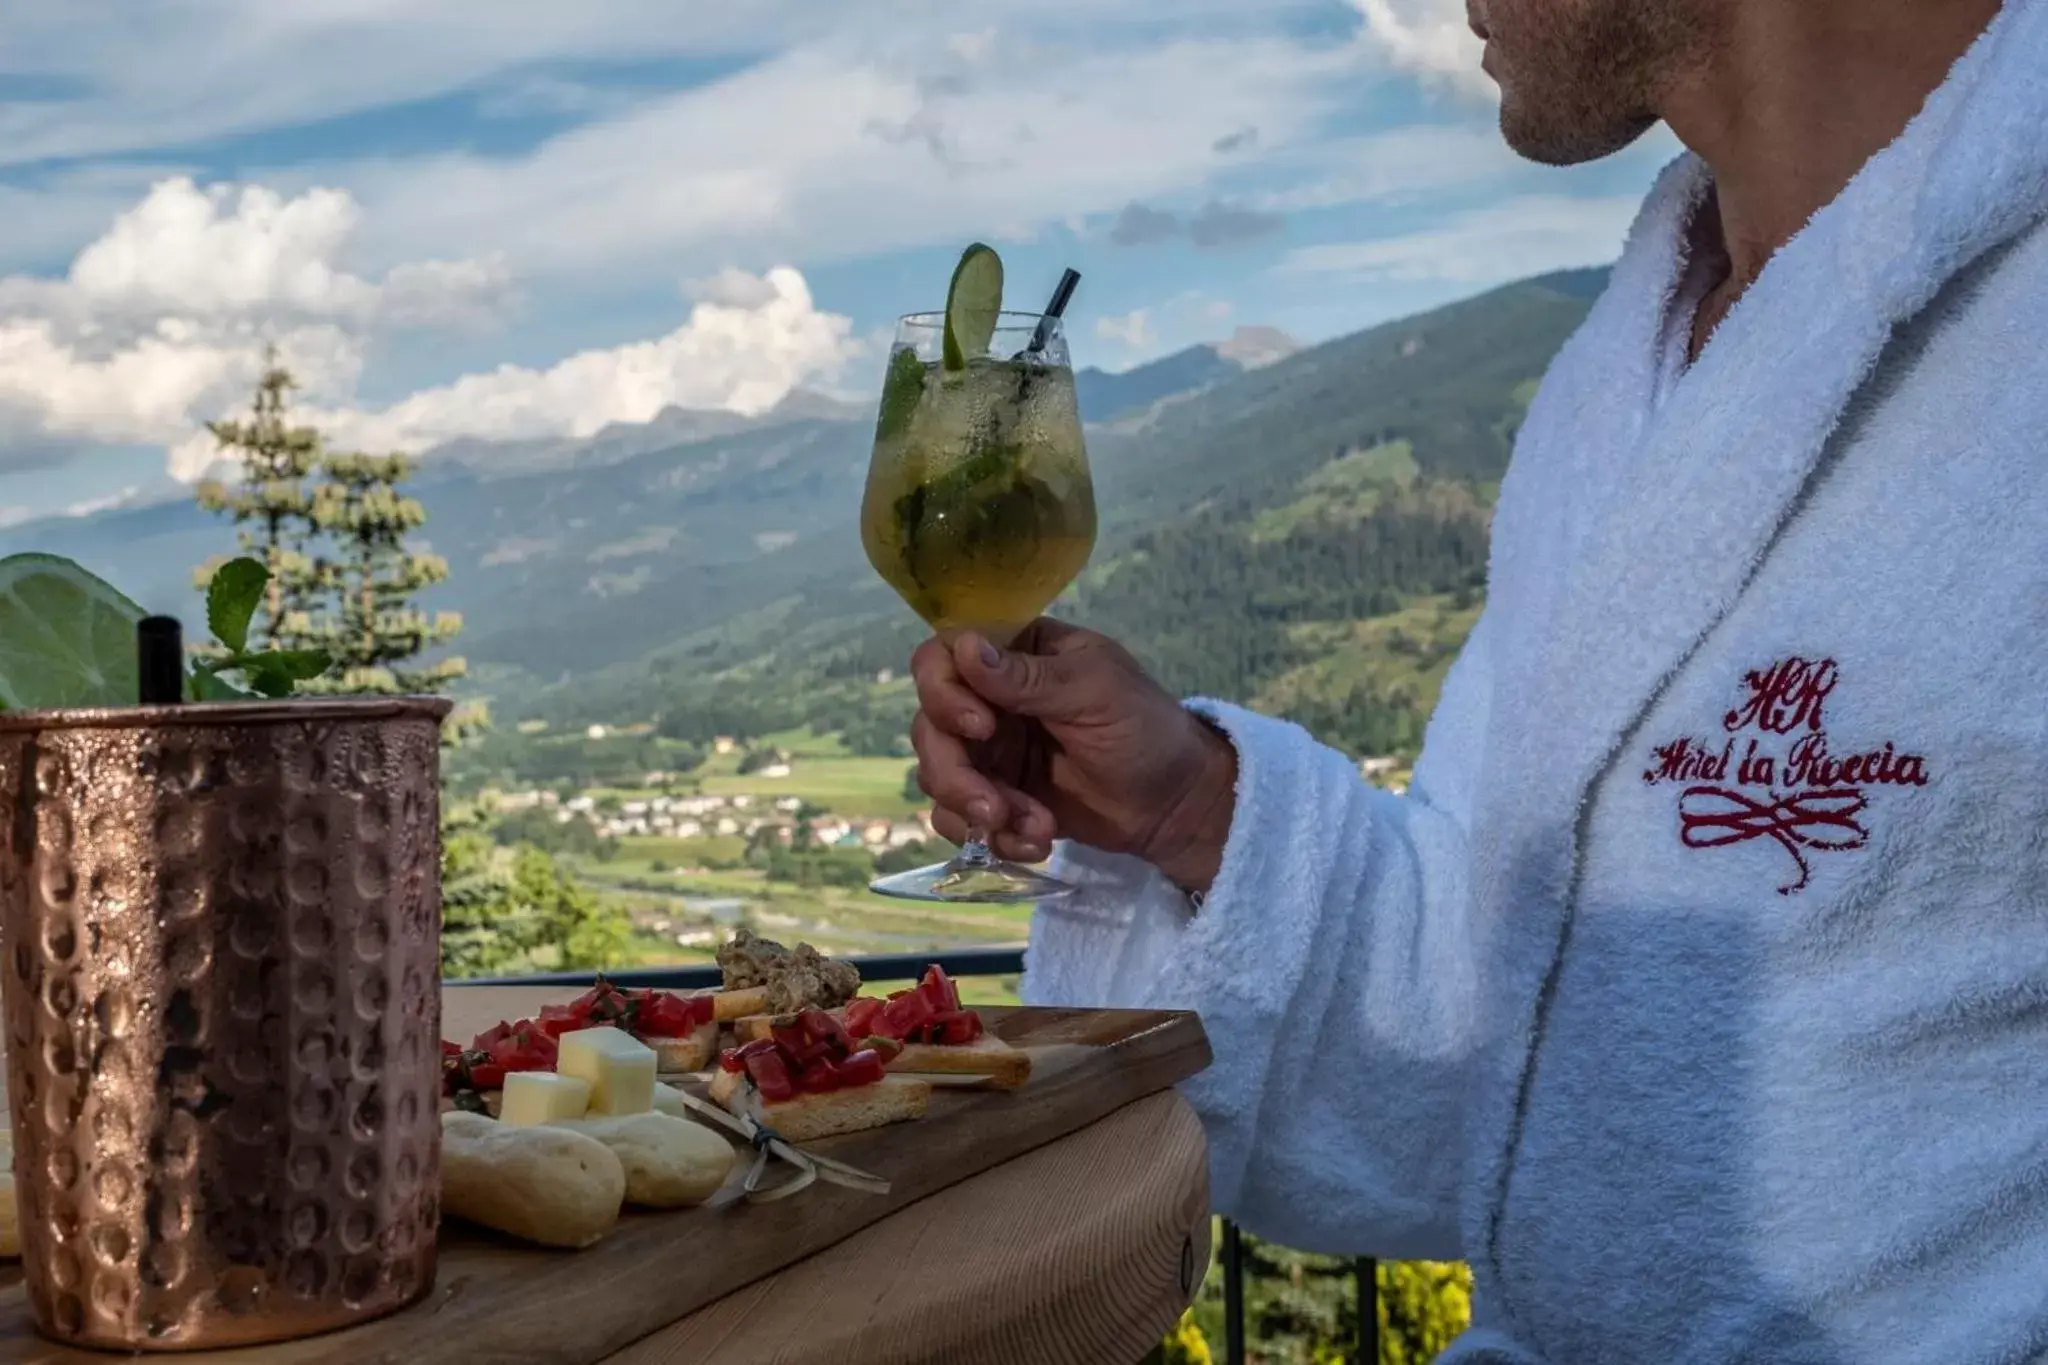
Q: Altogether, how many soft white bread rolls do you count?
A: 2